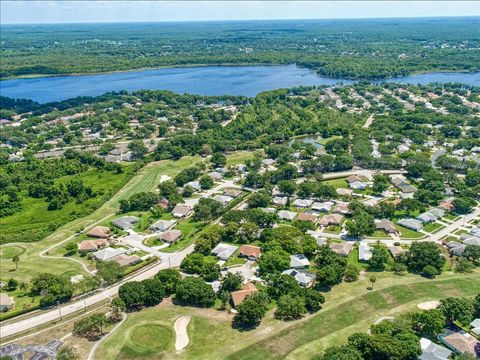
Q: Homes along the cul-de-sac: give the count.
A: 7